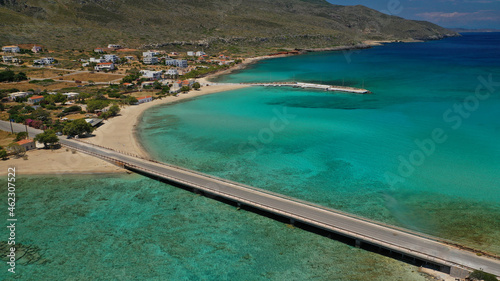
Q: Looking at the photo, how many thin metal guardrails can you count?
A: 2